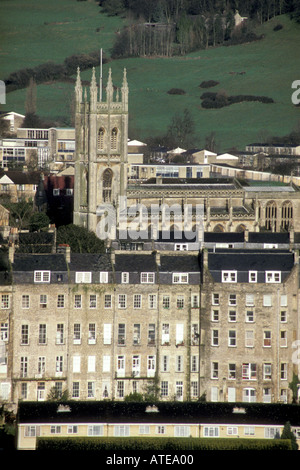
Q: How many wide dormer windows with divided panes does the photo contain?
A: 6